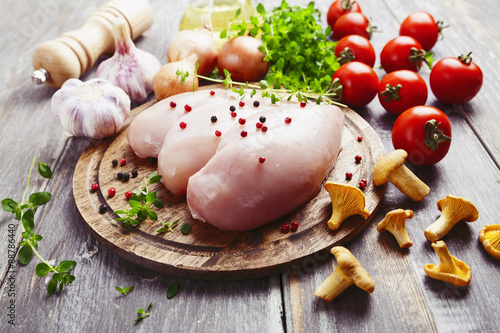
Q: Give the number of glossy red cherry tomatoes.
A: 9